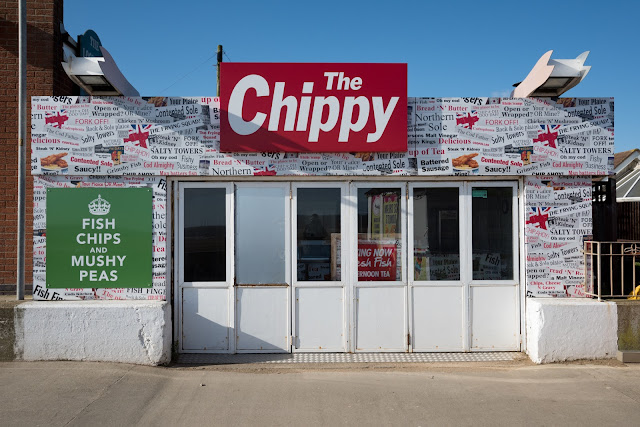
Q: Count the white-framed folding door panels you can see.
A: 6